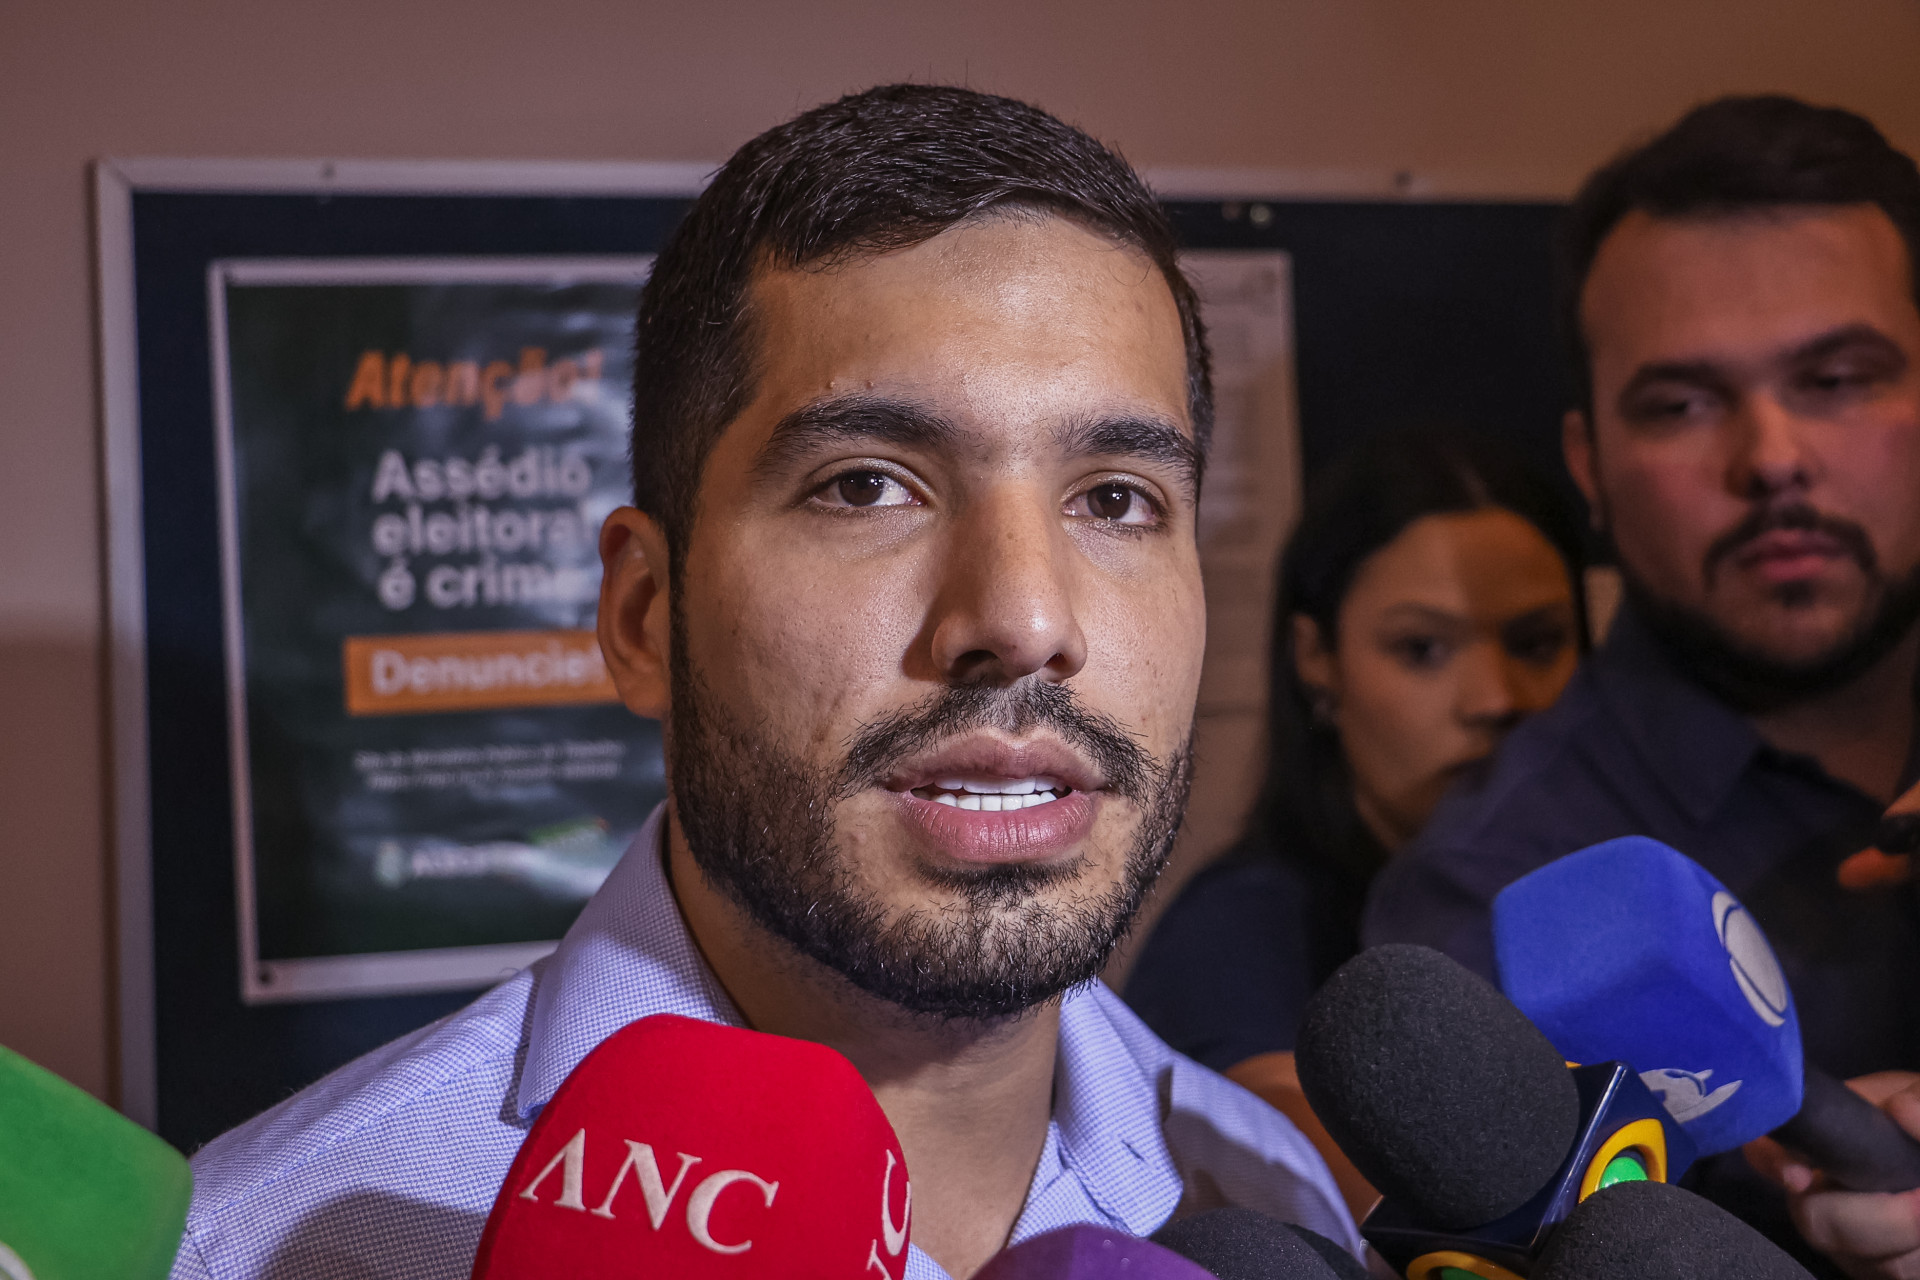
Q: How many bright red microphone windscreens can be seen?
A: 1